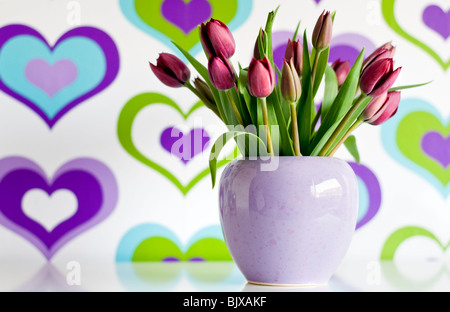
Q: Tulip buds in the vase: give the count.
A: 13